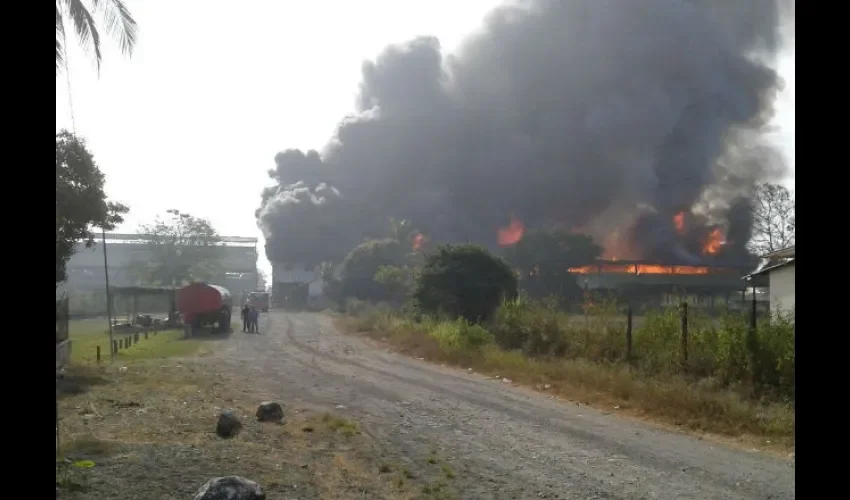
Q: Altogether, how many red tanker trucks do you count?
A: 1